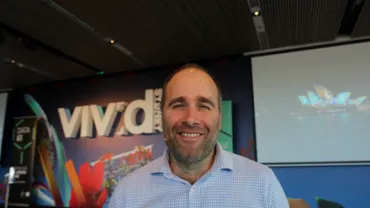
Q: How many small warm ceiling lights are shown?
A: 3